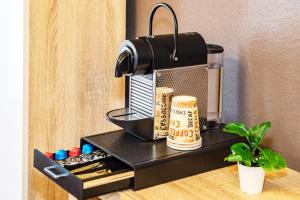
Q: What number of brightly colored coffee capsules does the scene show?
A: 4